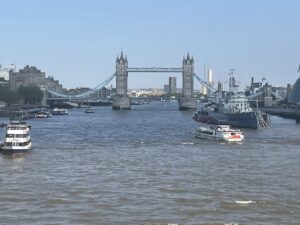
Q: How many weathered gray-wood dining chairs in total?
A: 0